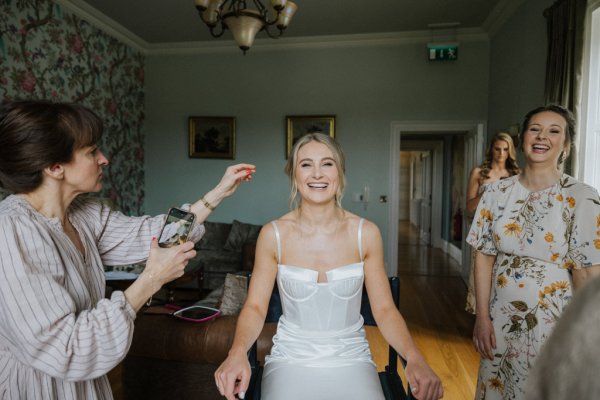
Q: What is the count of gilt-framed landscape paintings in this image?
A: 2